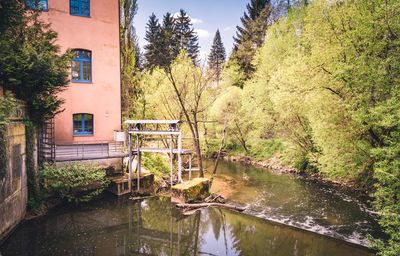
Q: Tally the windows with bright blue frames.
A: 4